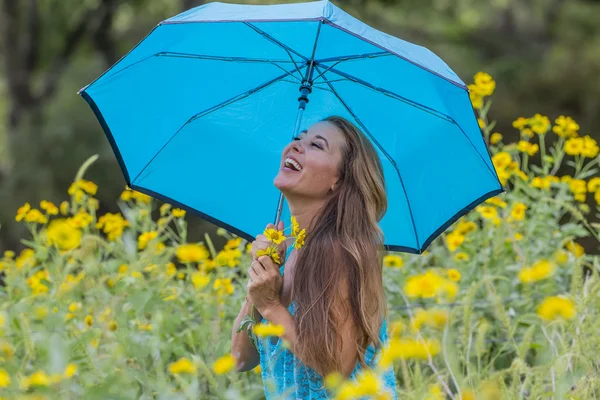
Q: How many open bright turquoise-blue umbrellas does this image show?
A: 1